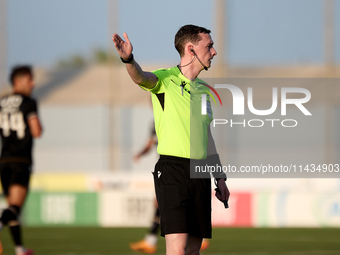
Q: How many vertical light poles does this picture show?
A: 4